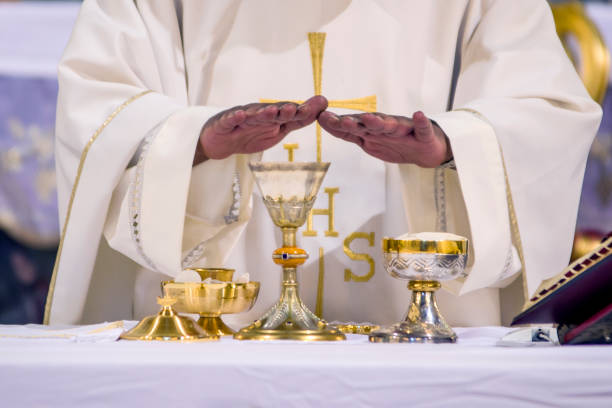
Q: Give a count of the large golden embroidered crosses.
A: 1